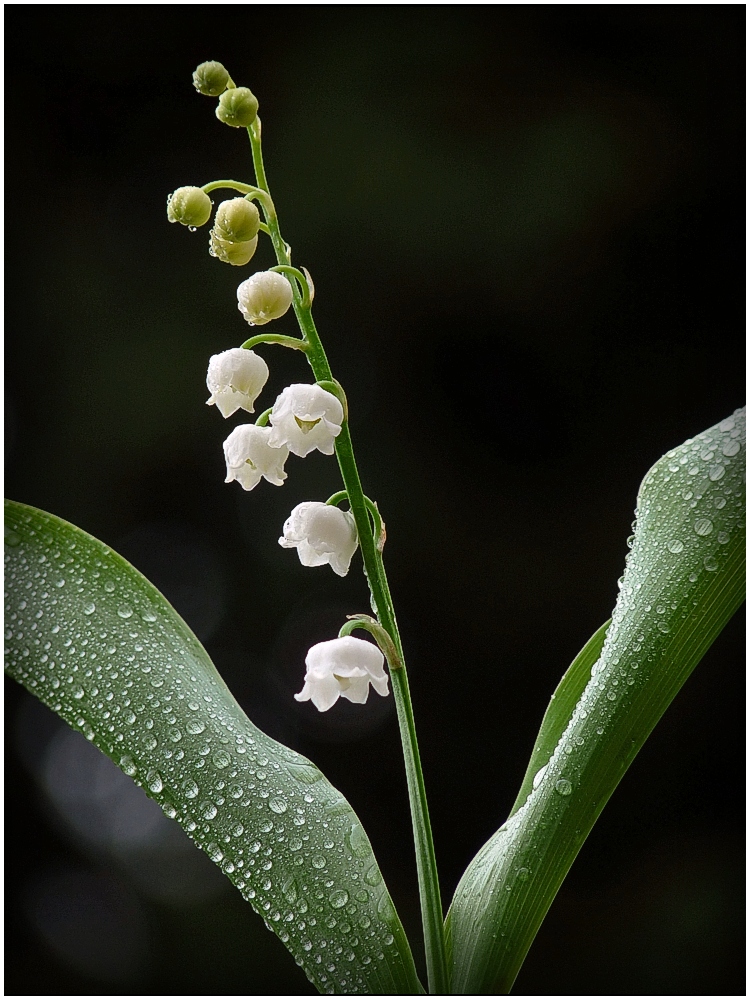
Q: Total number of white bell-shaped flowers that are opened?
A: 5